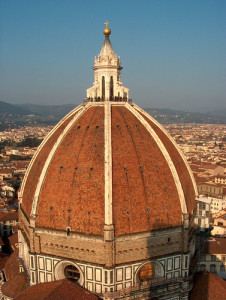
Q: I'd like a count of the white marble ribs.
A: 5